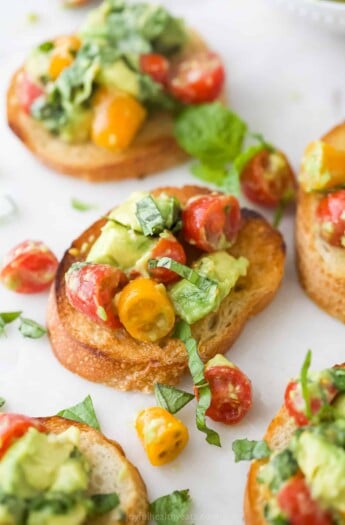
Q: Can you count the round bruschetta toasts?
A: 5